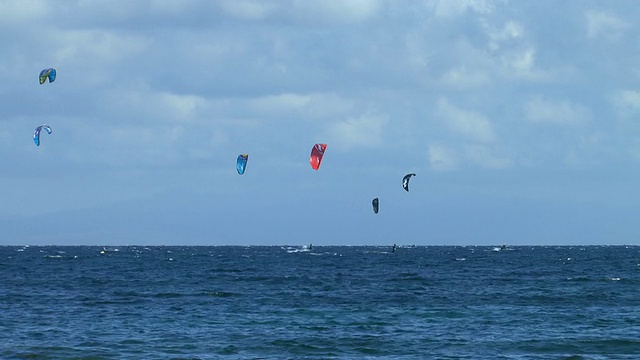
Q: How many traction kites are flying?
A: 6